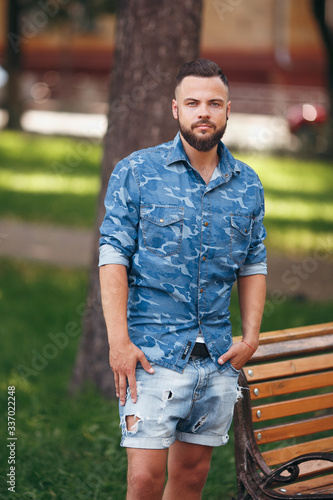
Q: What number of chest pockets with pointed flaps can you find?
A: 2